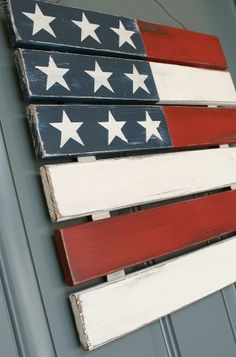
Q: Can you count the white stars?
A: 9